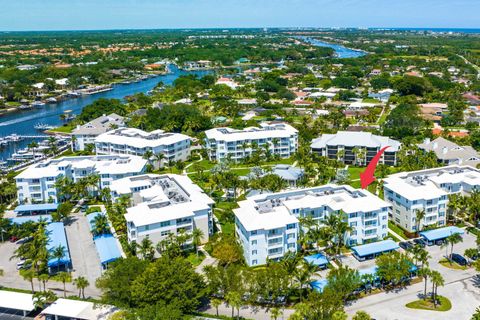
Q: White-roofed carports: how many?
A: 2